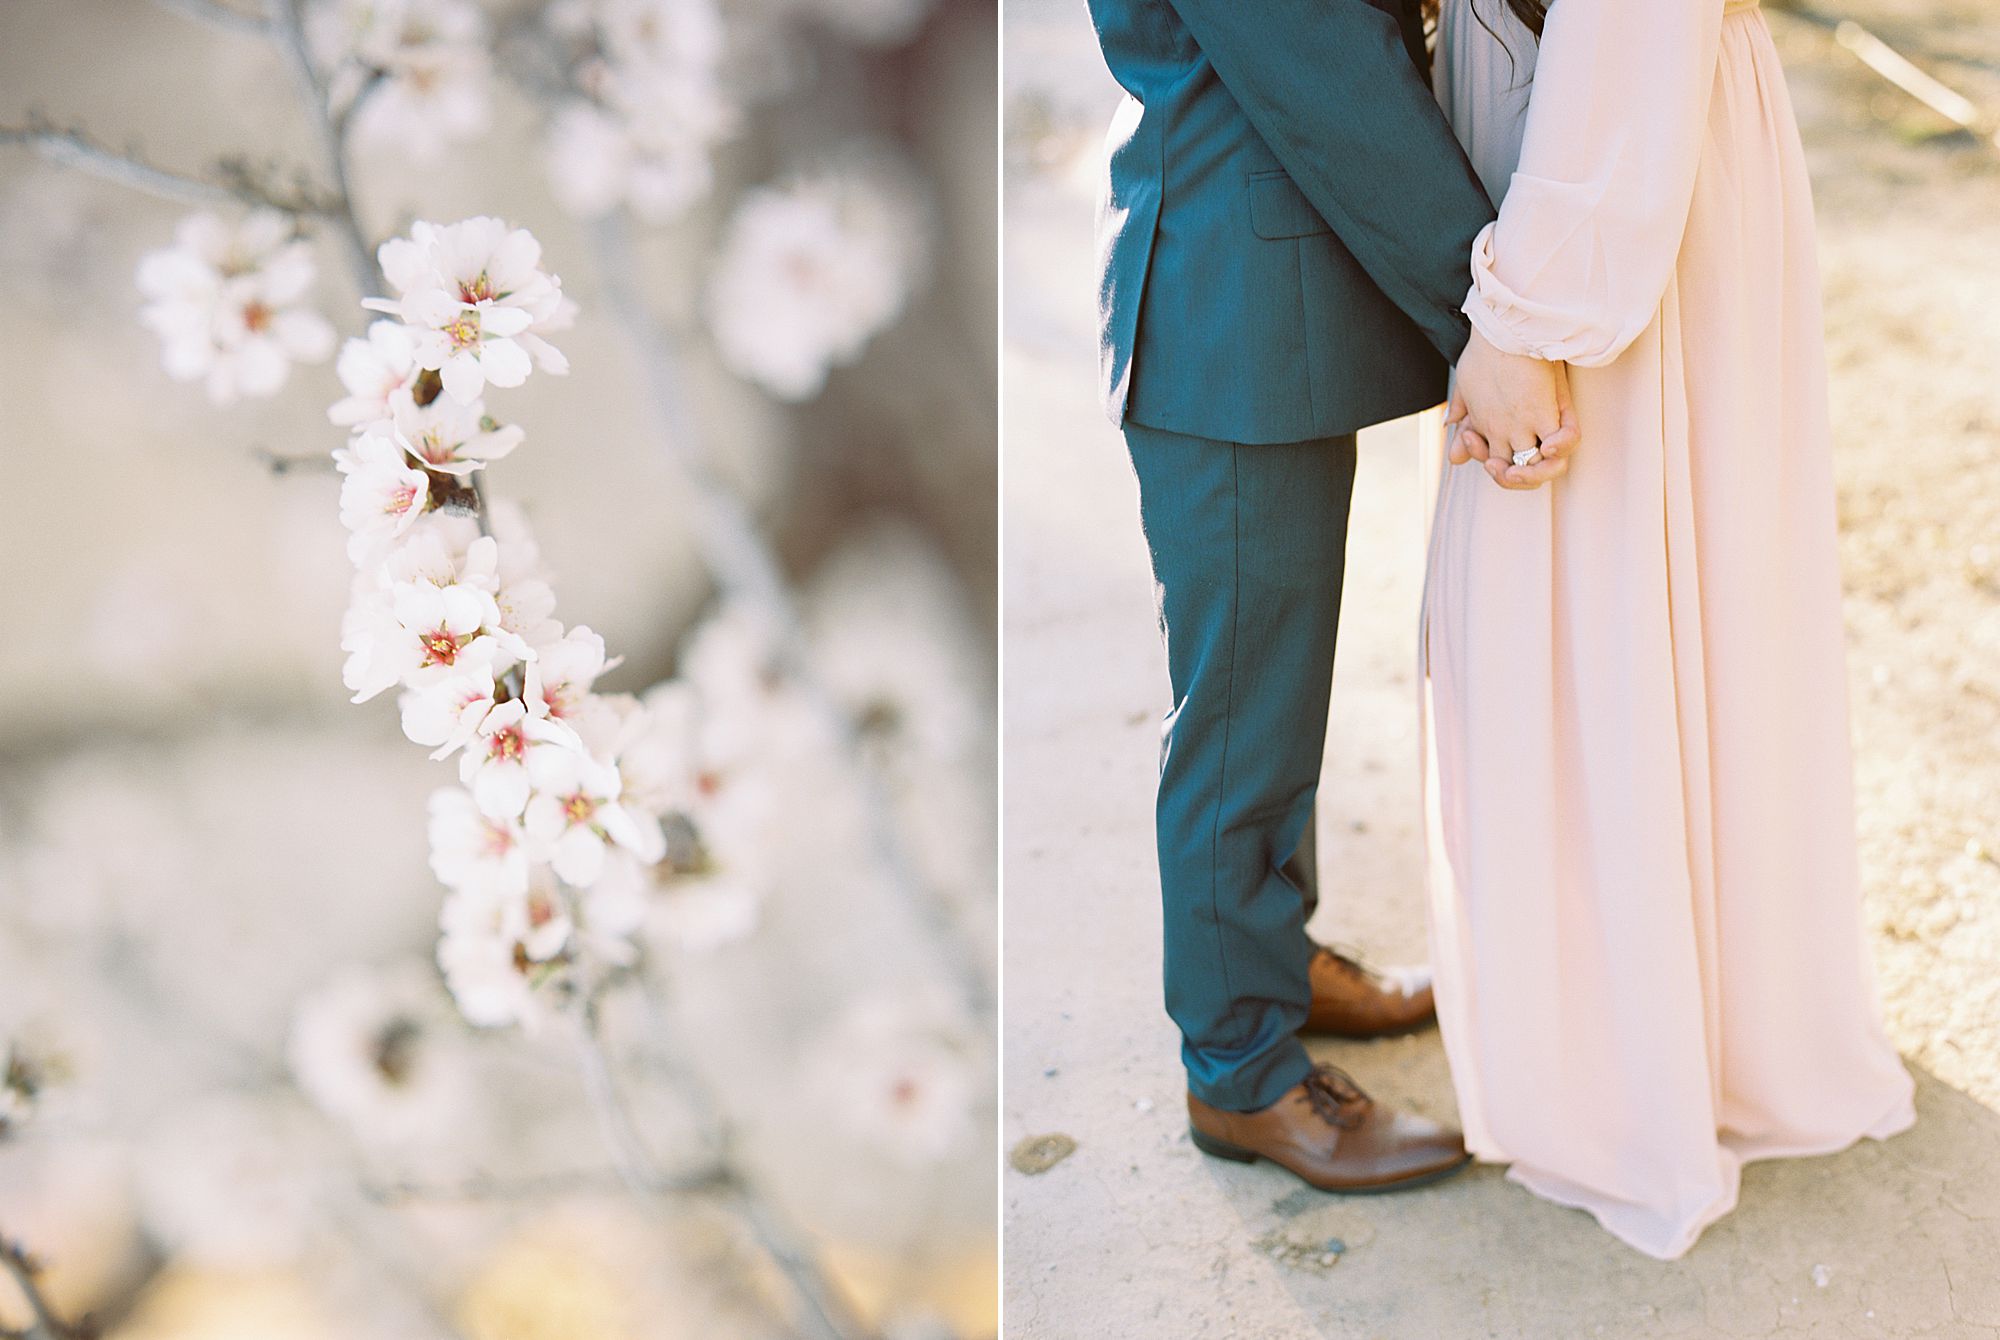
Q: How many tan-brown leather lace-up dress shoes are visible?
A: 2